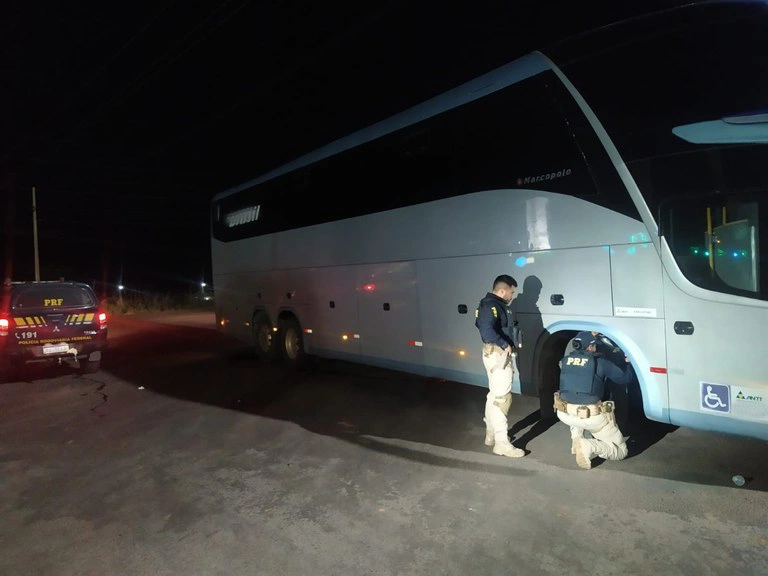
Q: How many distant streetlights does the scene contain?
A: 2